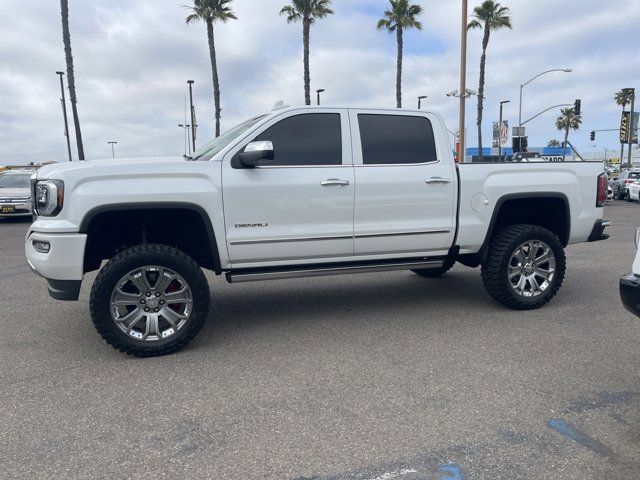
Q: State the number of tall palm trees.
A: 5